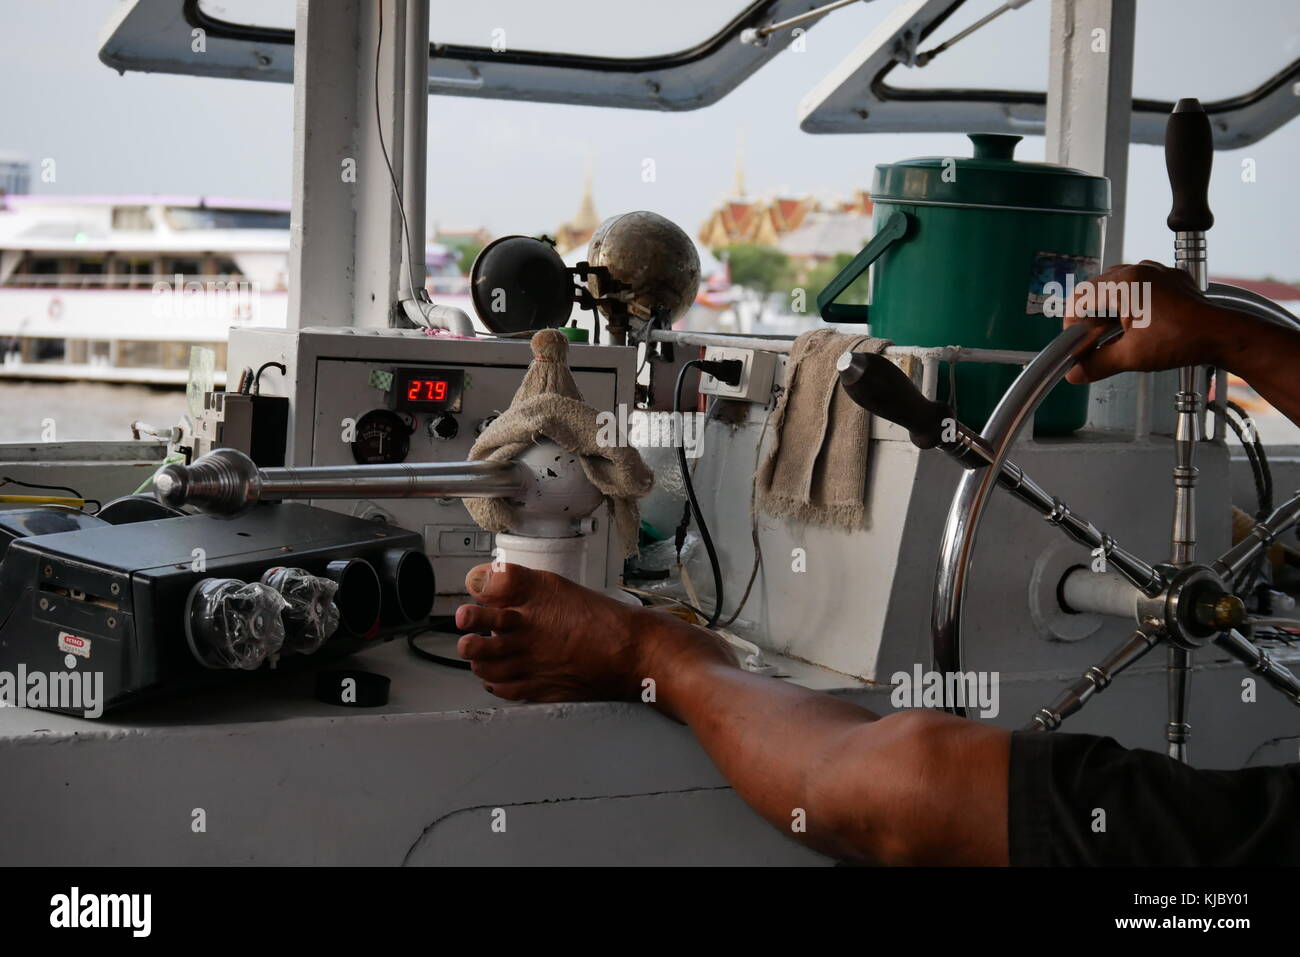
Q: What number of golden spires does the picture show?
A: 2